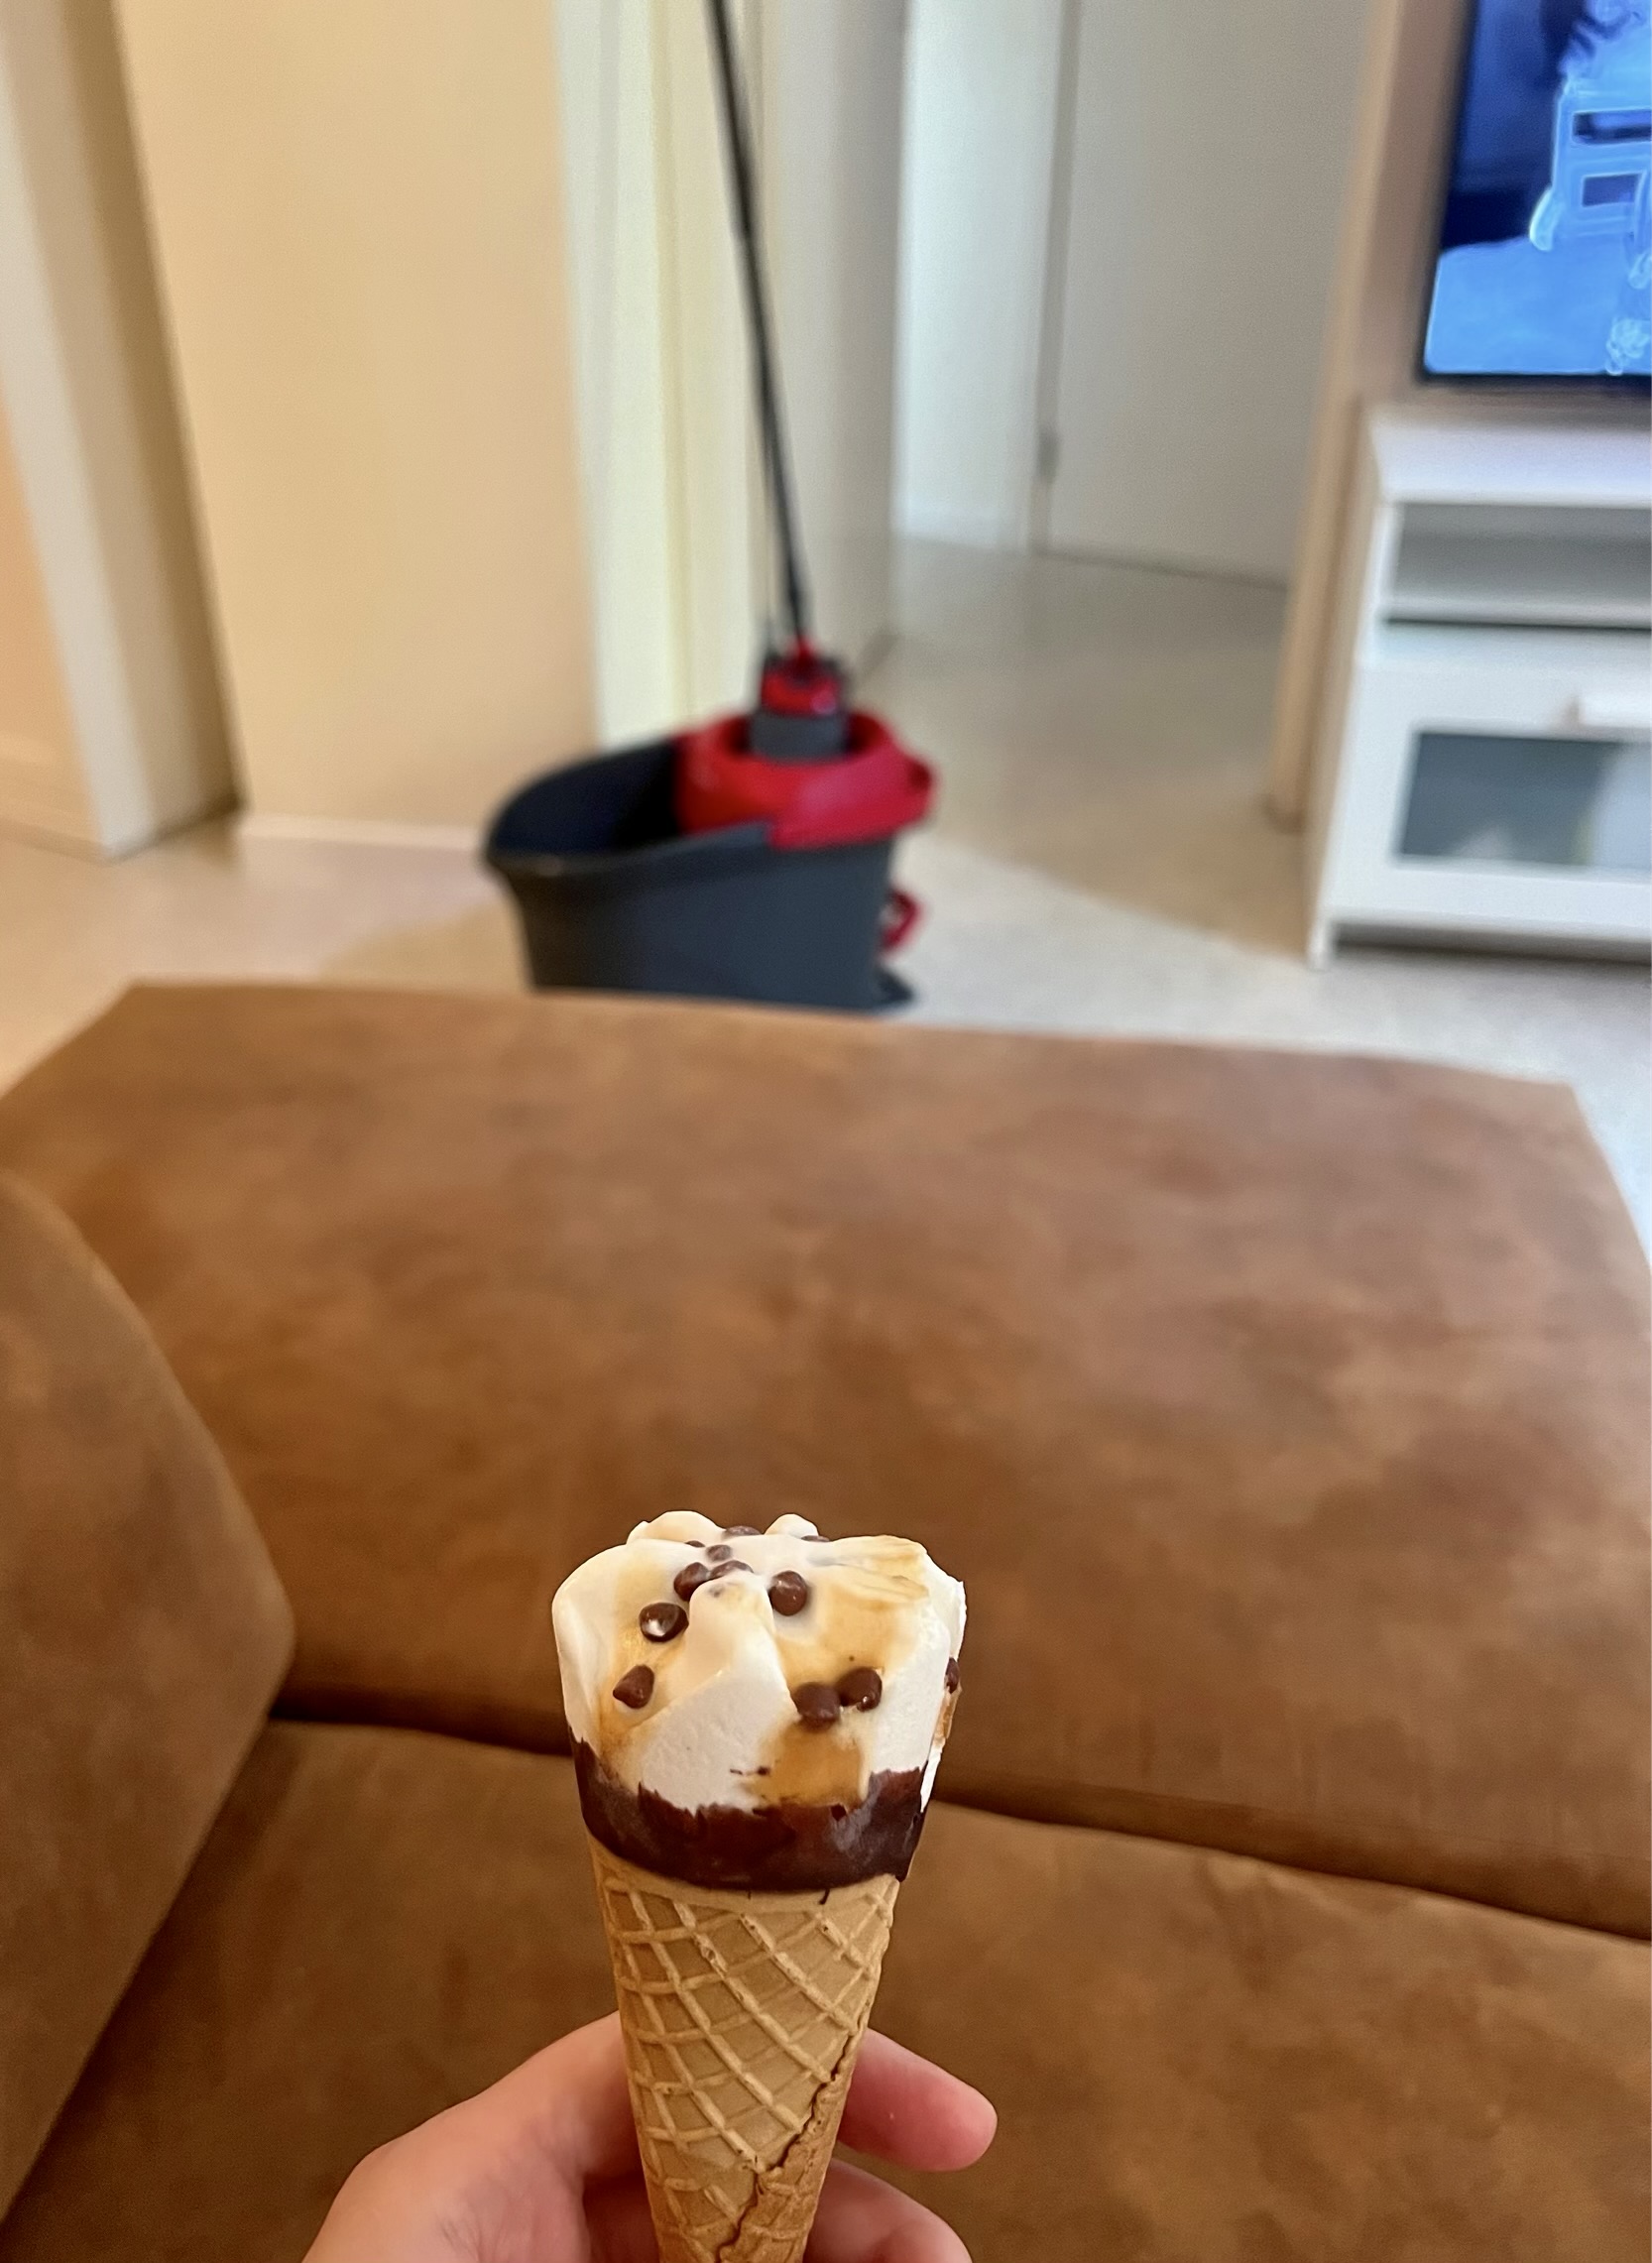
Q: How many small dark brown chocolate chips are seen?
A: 12